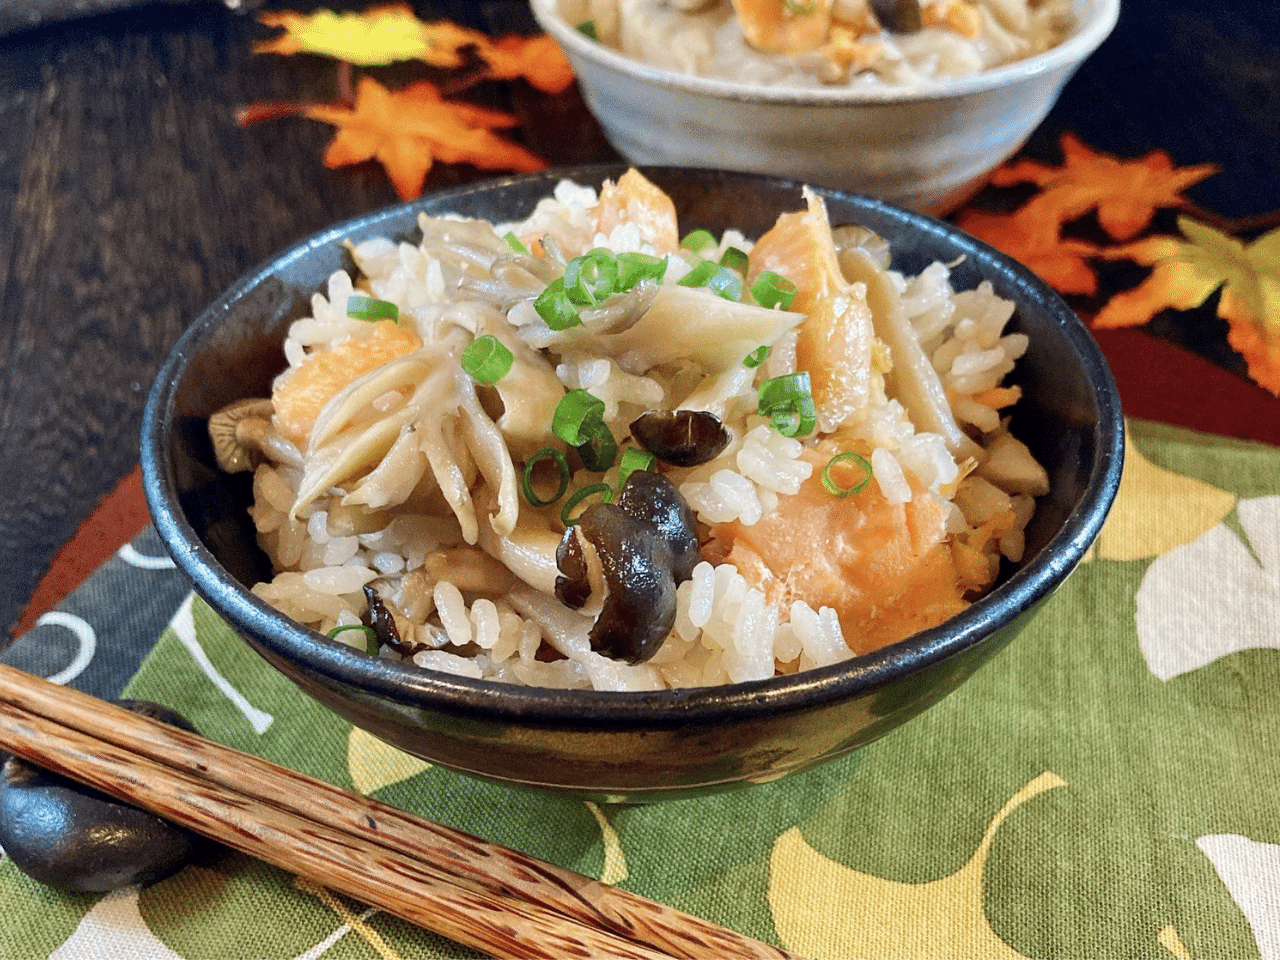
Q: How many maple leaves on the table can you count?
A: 6